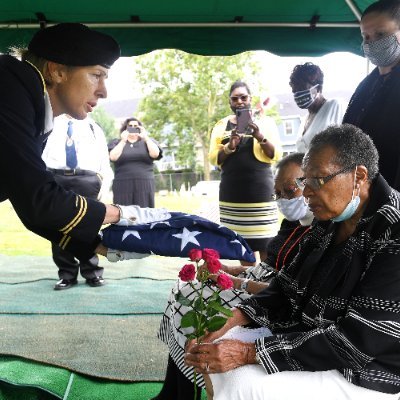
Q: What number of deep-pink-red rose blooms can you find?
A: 5